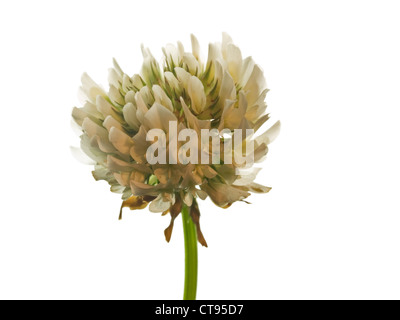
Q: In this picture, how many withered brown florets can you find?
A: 3